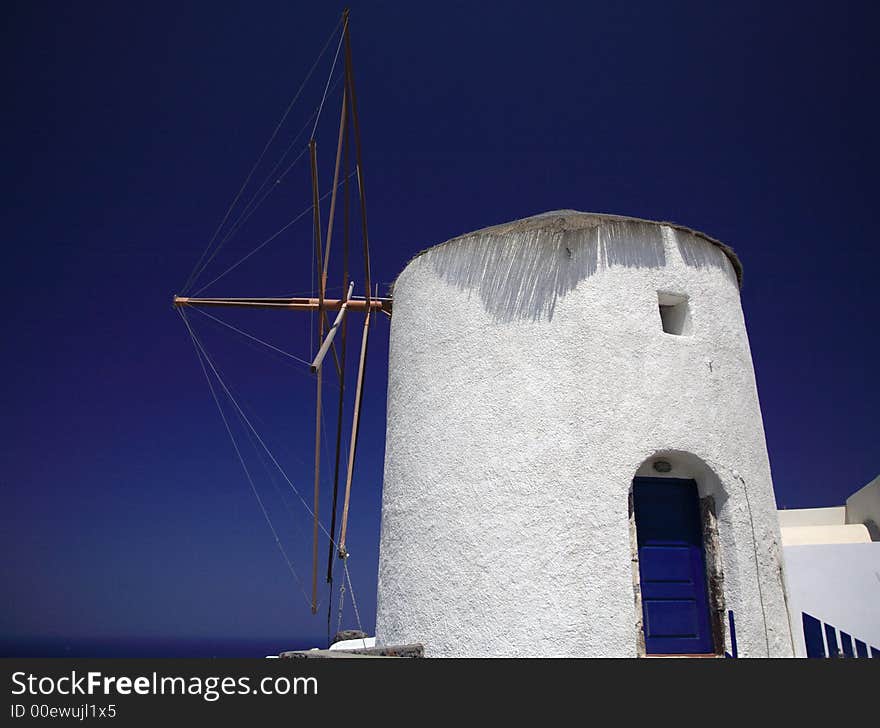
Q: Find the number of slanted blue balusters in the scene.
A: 5